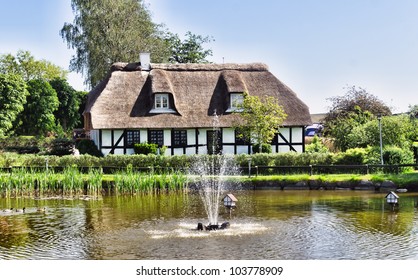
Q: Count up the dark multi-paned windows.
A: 3